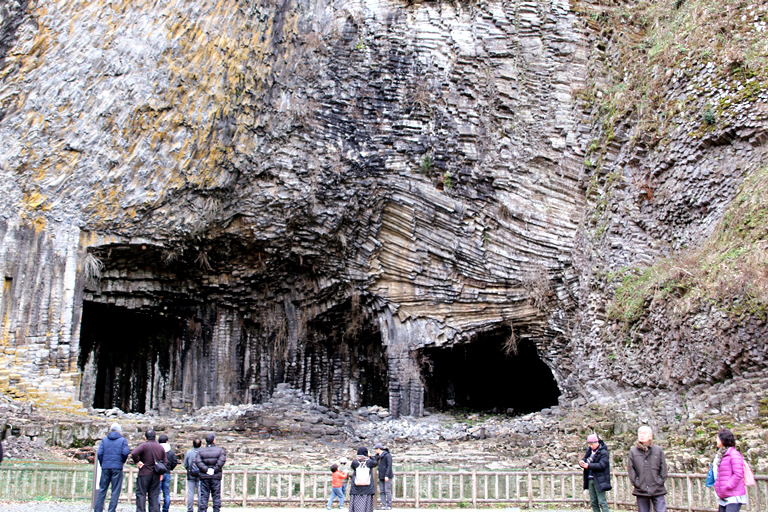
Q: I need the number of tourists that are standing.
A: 12